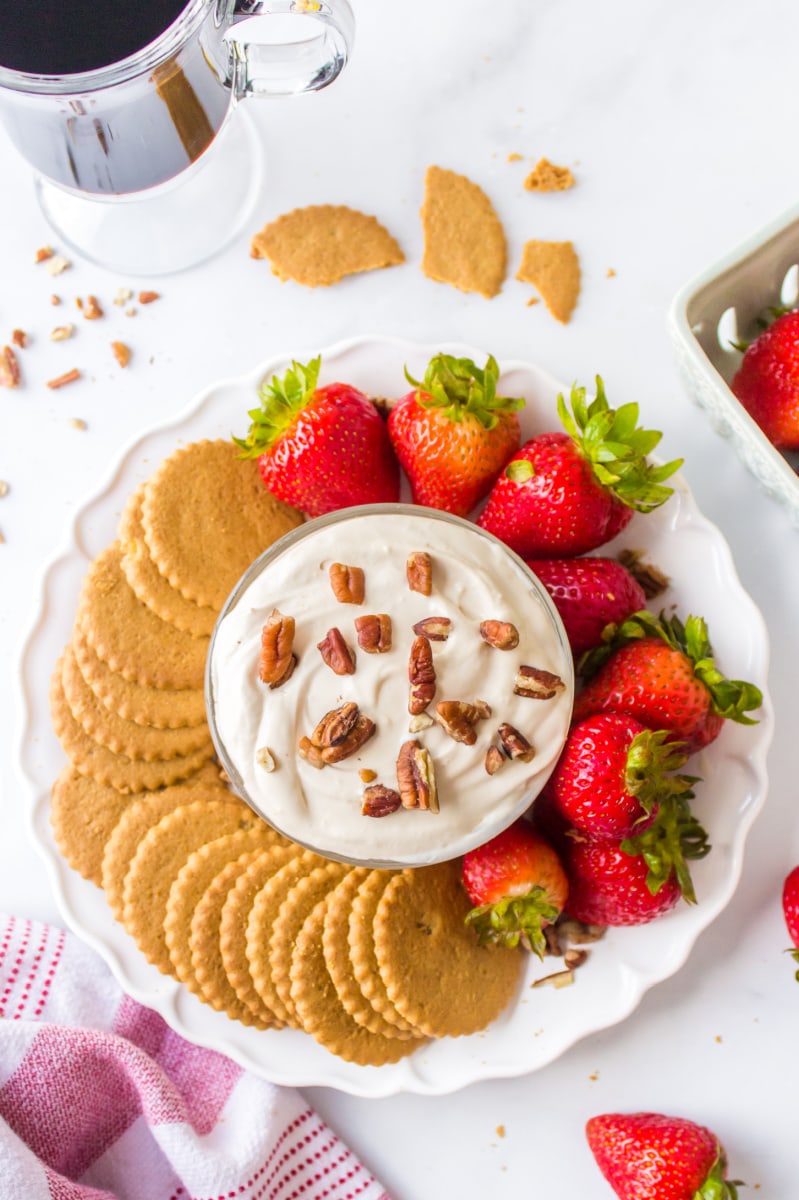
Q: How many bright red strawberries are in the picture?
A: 11